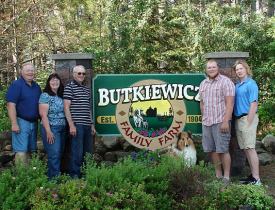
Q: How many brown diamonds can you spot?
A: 2